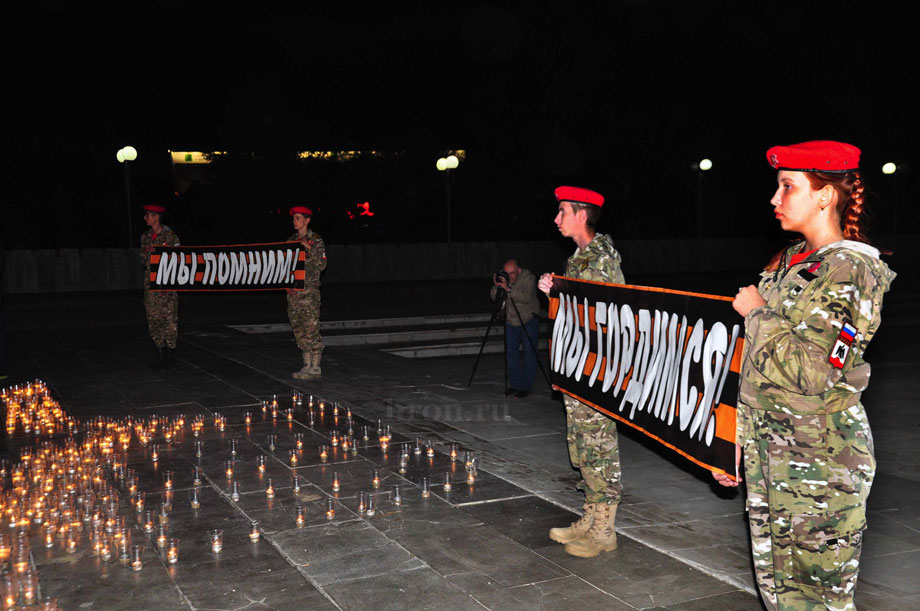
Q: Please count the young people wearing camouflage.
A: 4